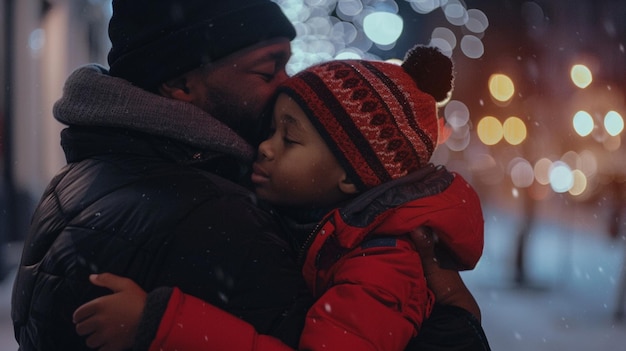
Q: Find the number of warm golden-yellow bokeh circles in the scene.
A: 4